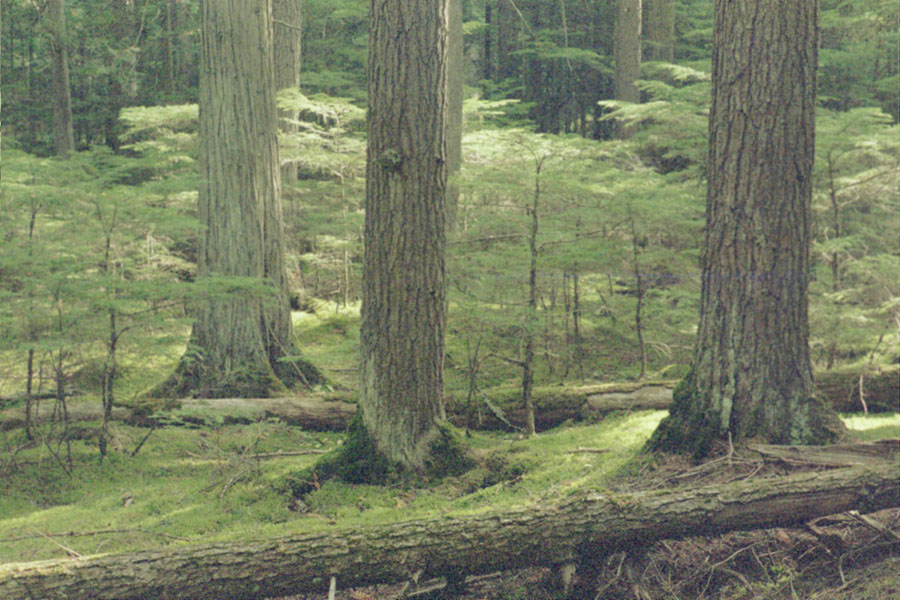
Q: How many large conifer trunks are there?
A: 3